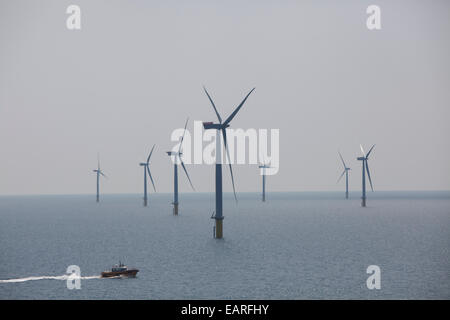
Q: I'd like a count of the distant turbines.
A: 6